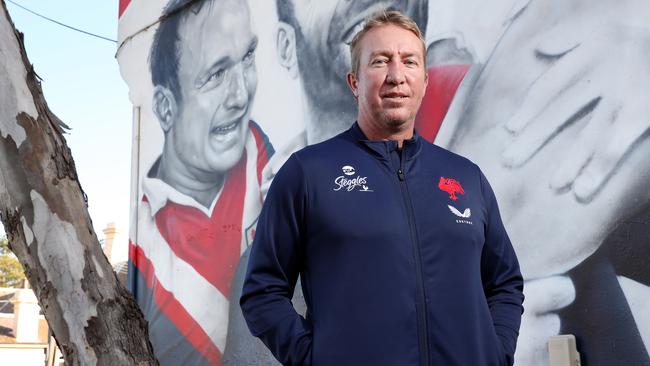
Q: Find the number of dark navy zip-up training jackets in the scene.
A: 1